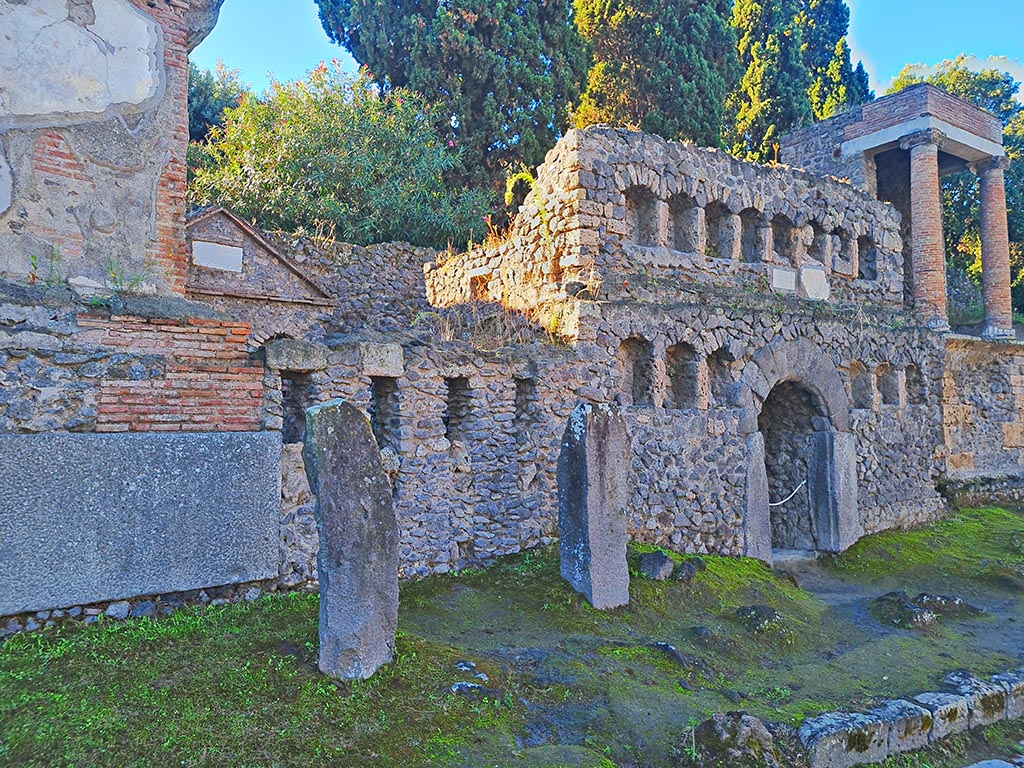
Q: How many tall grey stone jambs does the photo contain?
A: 2